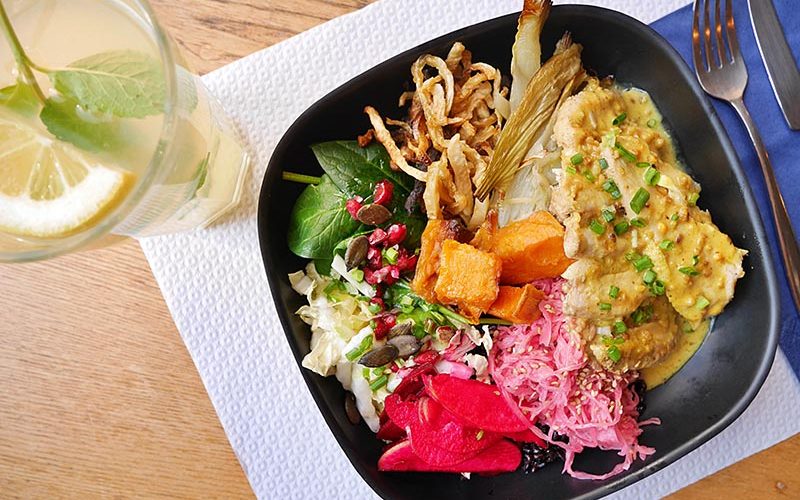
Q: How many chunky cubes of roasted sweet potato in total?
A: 4